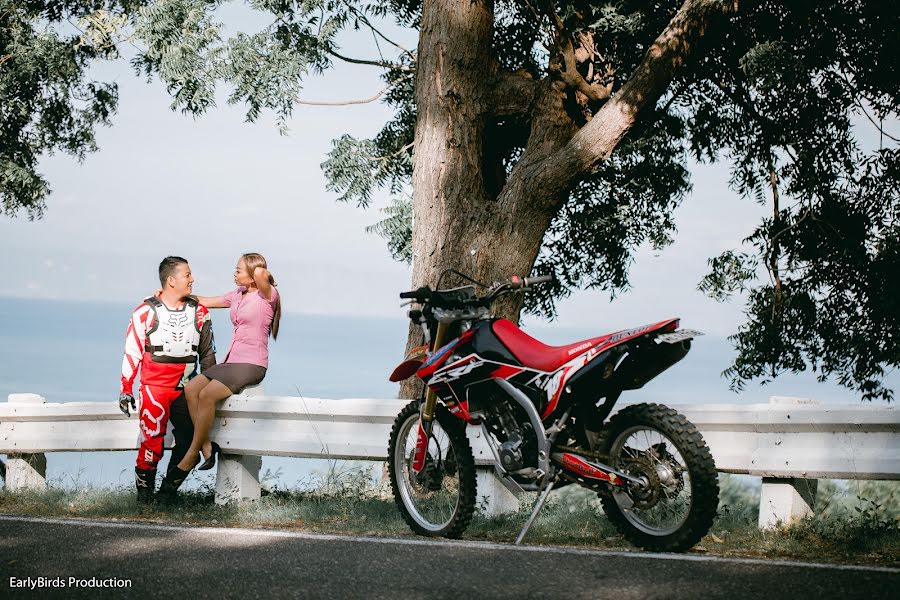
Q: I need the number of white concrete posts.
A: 4